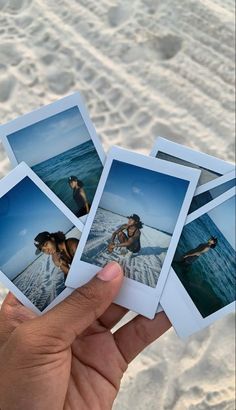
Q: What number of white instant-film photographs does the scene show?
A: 6